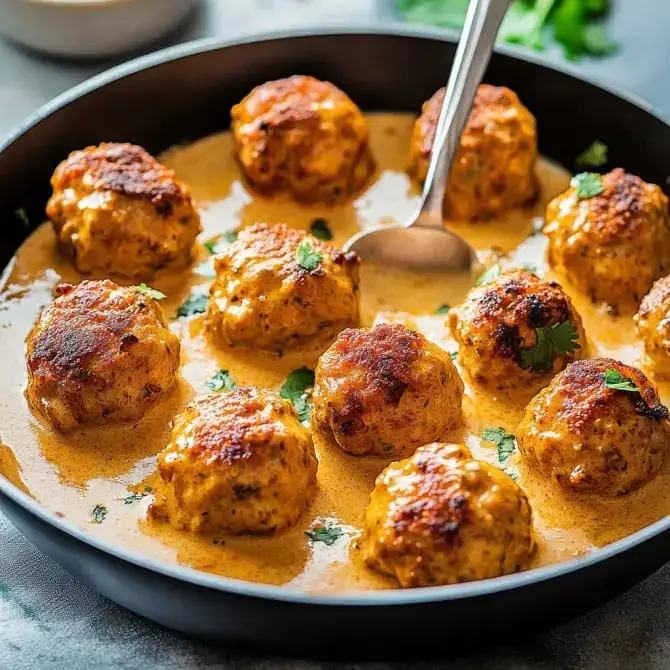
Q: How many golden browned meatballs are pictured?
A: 12